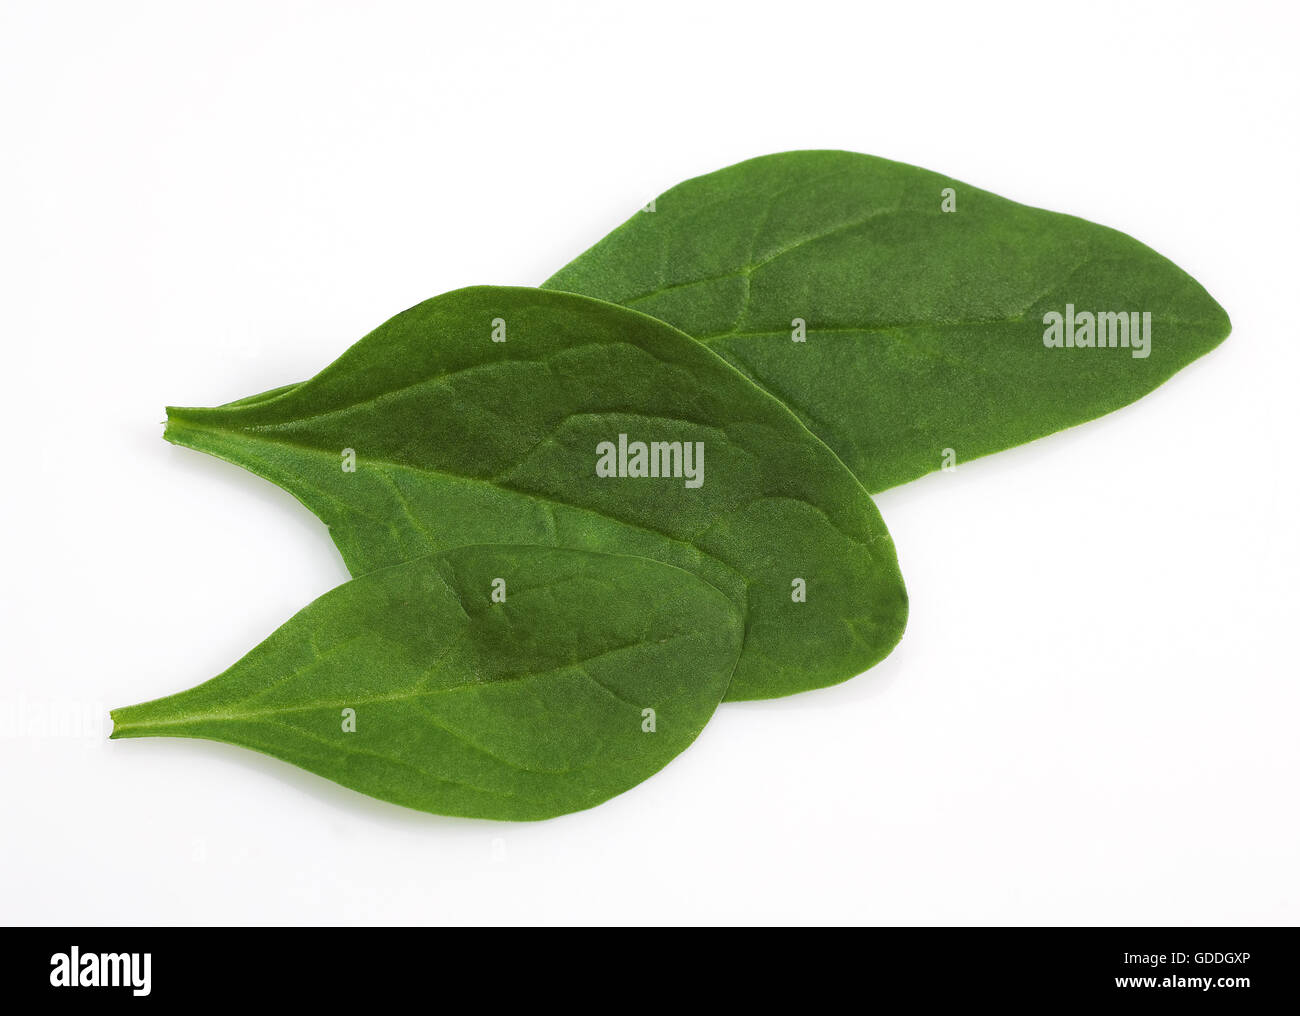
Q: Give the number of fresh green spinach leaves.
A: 3